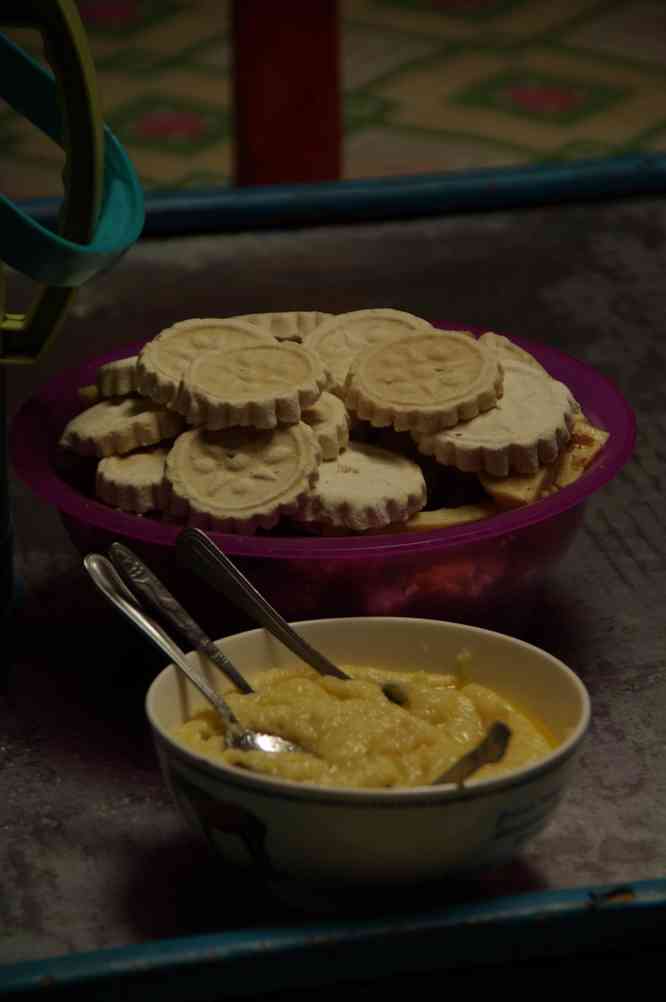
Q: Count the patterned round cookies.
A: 13